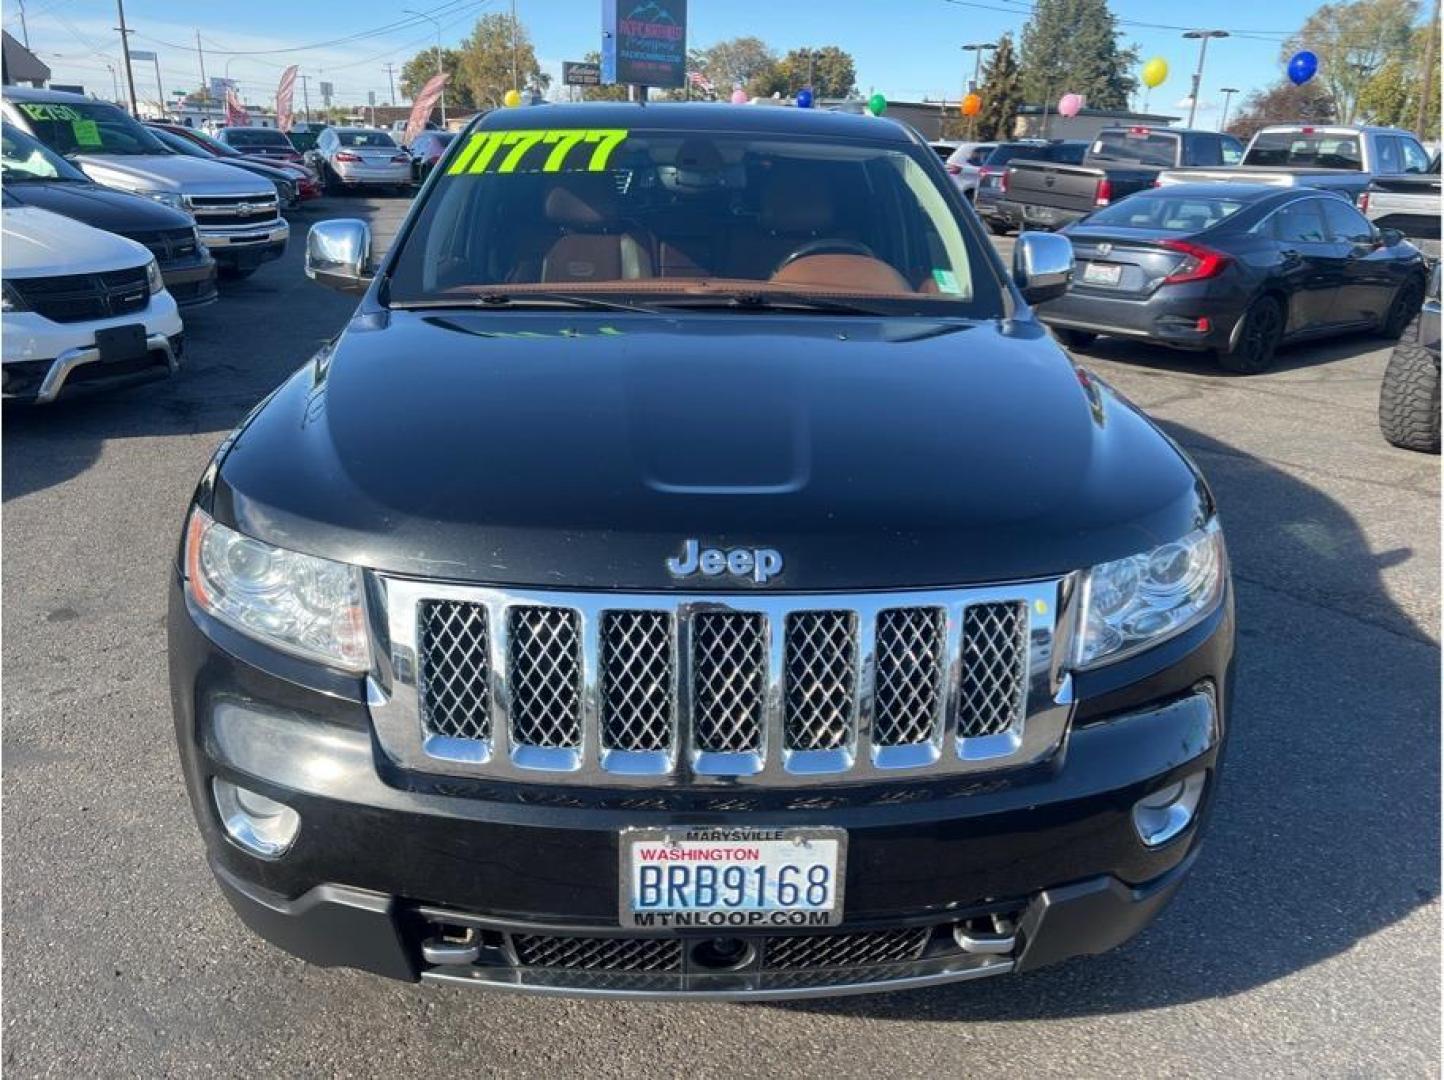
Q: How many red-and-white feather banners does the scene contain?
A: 3